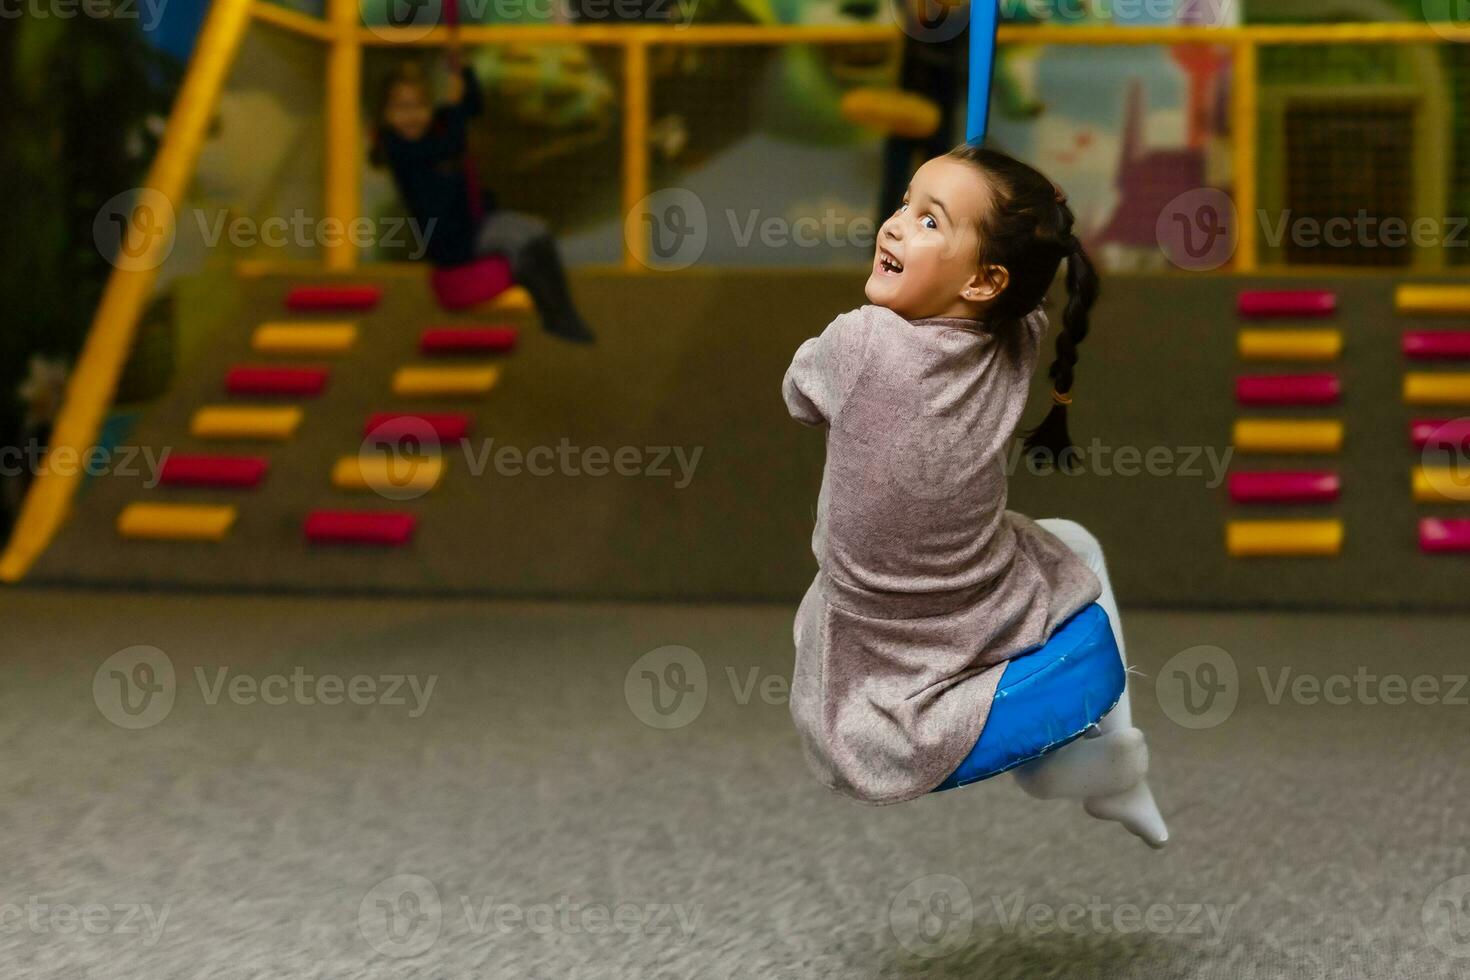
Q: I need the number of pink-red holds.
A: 12